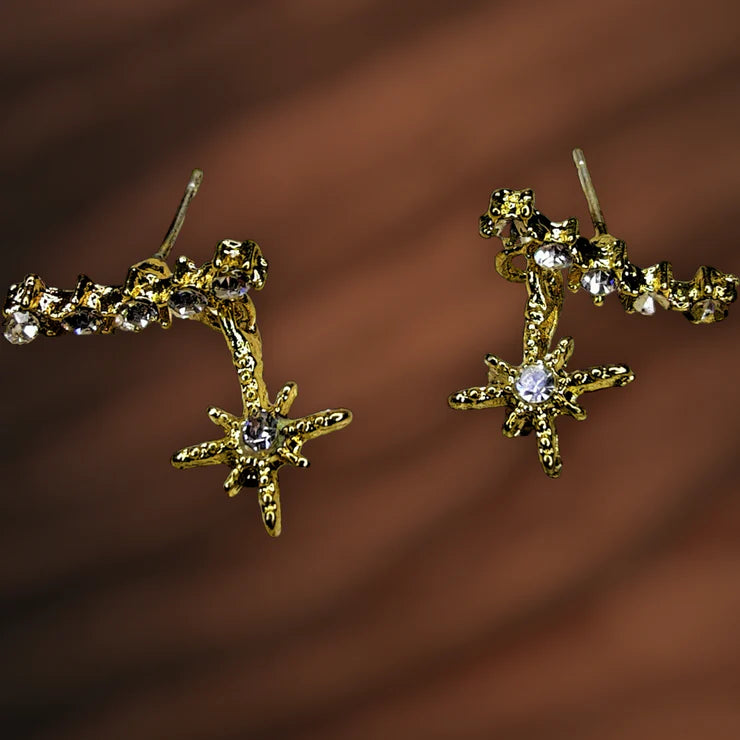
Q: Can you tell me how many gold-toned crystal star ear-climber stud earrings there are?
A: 2